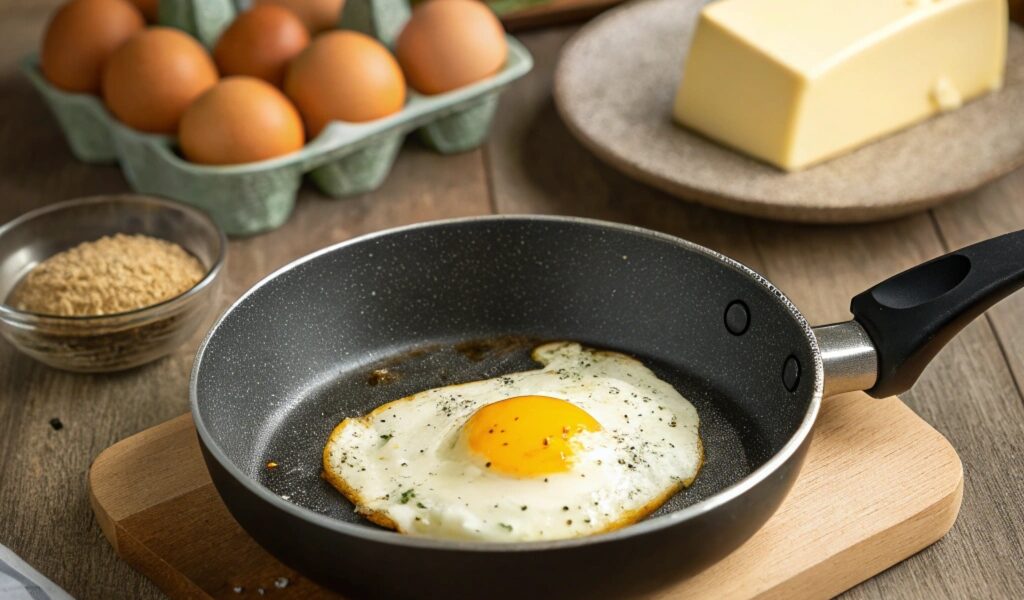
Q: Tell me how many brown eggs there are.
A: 8